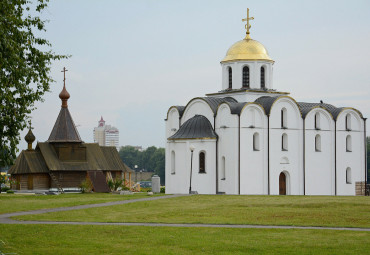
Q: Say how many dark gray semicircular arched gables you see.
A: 7